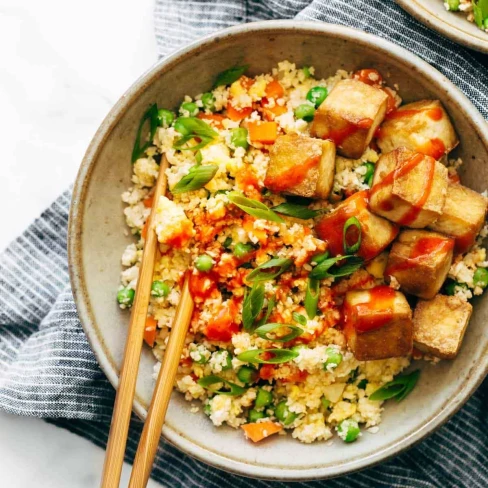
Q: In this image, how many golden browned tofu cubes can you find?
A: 9